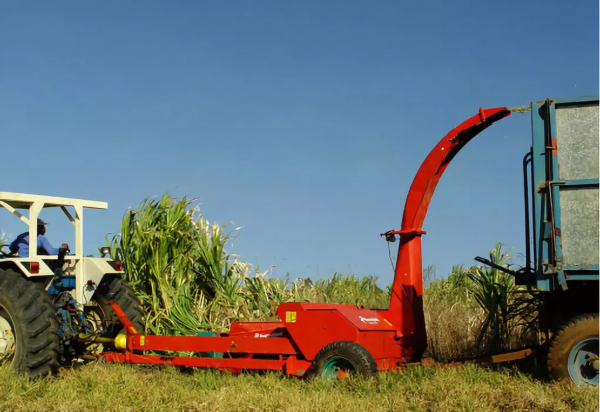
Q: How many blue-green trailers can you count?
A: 1